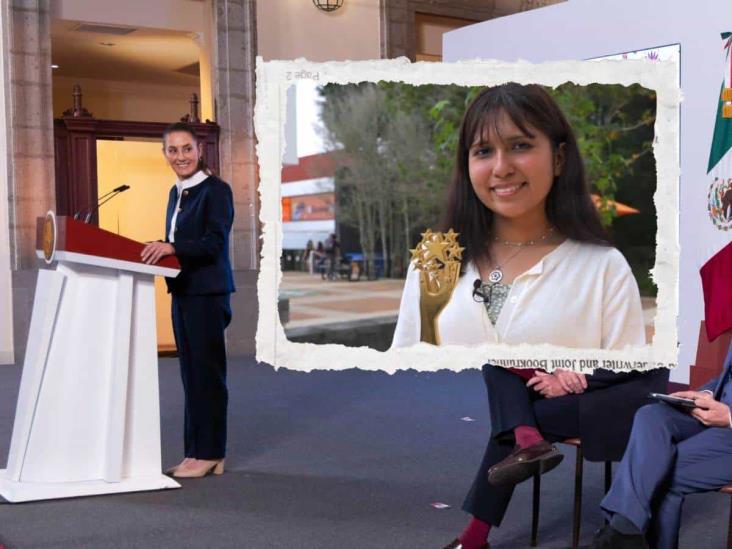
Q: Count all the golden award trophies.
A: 1